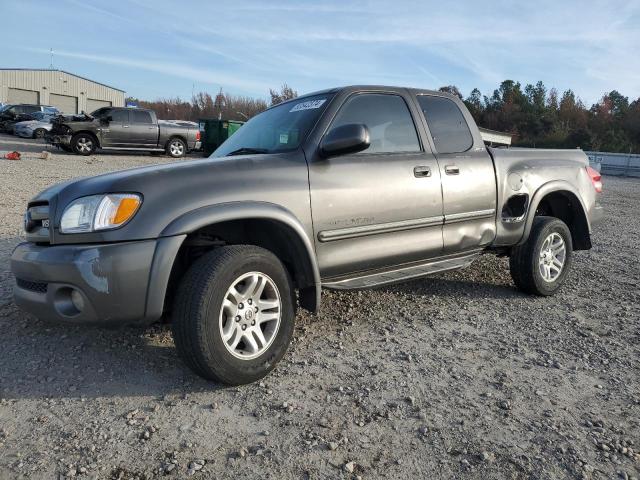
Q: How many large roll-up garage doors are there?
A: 3